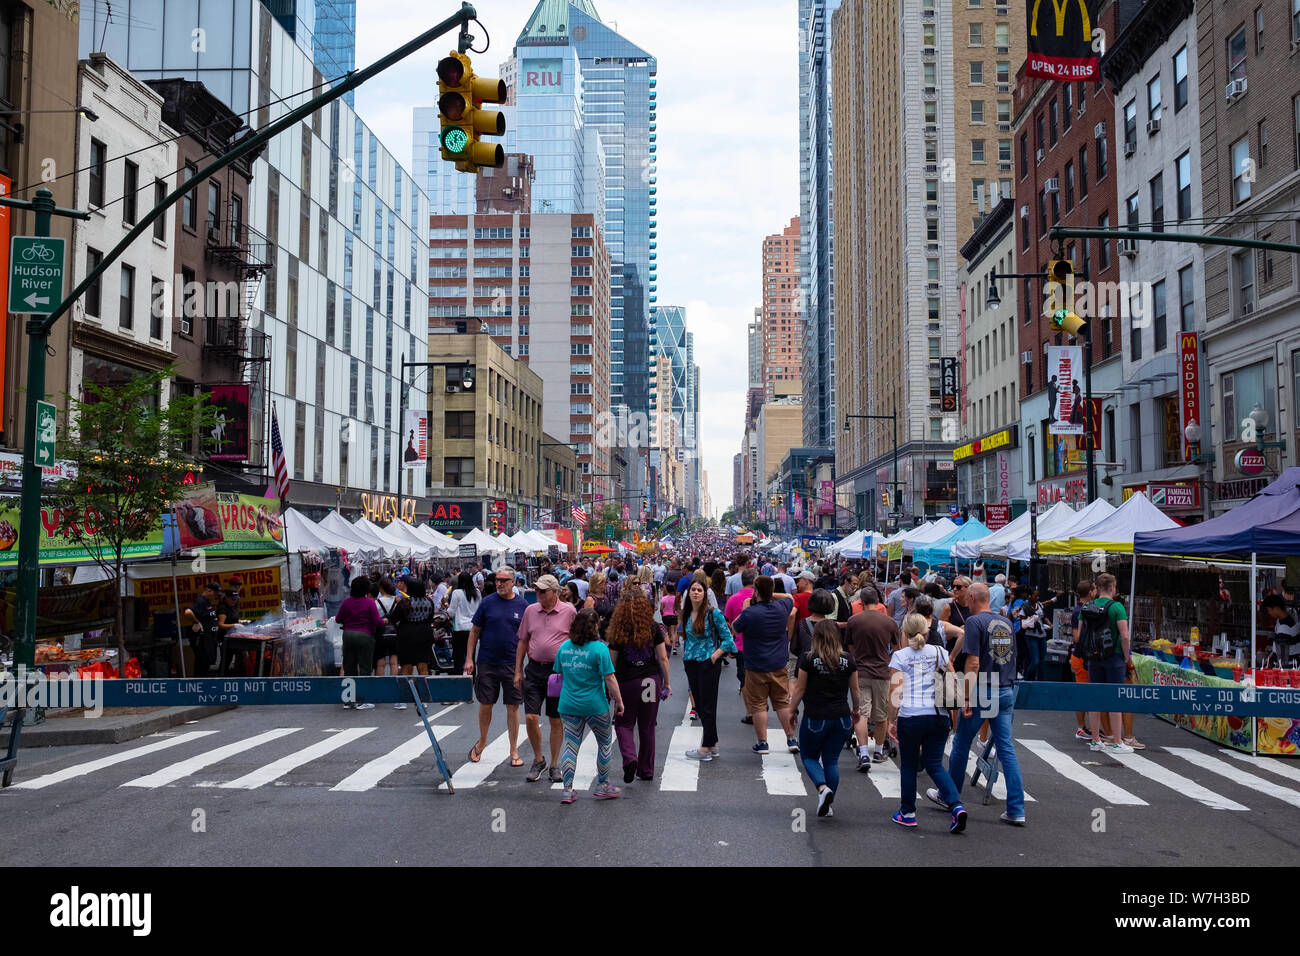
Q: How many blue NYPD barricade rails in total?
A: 2